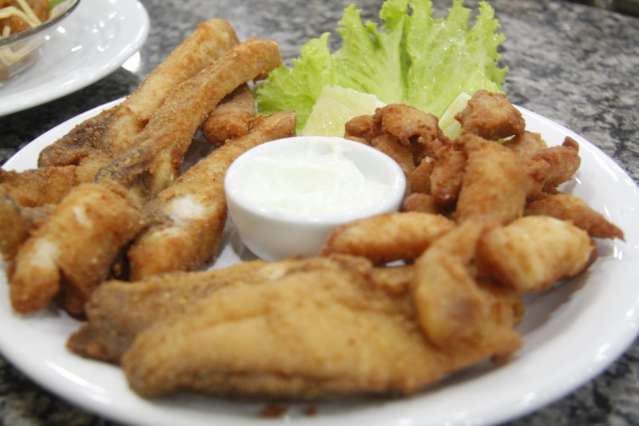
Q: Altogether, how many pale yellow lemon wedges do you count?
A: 2